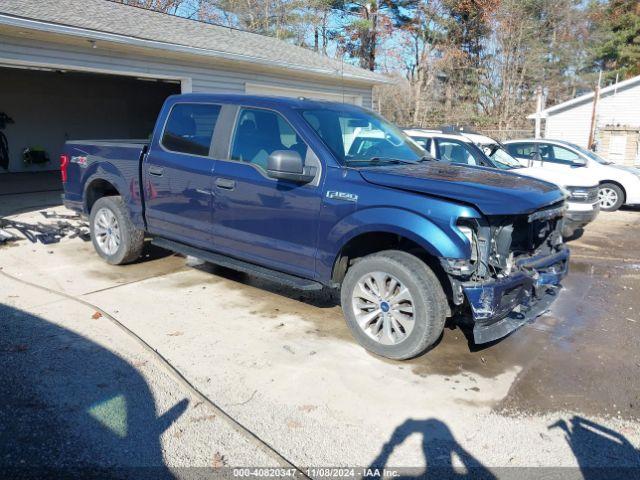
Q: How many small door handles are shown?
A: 2